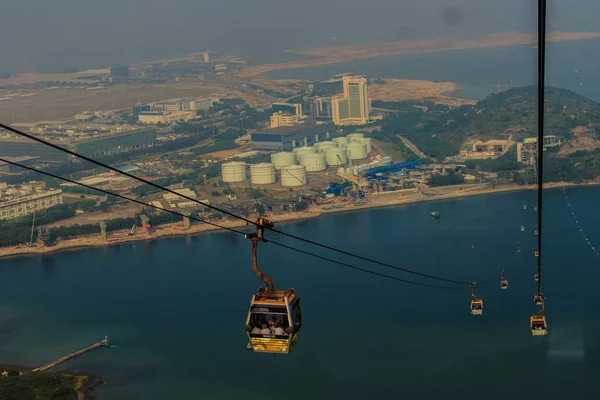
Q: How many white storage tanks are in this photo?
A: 12